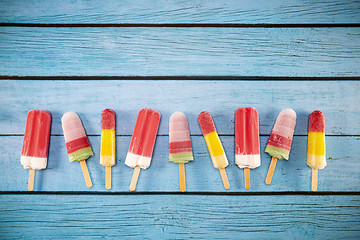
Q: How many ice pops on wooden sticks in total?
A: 9